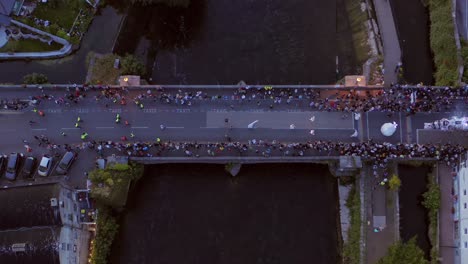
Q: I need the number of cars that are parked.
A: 5